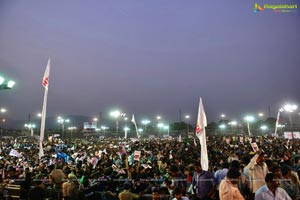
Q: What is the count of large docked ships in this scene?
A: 0